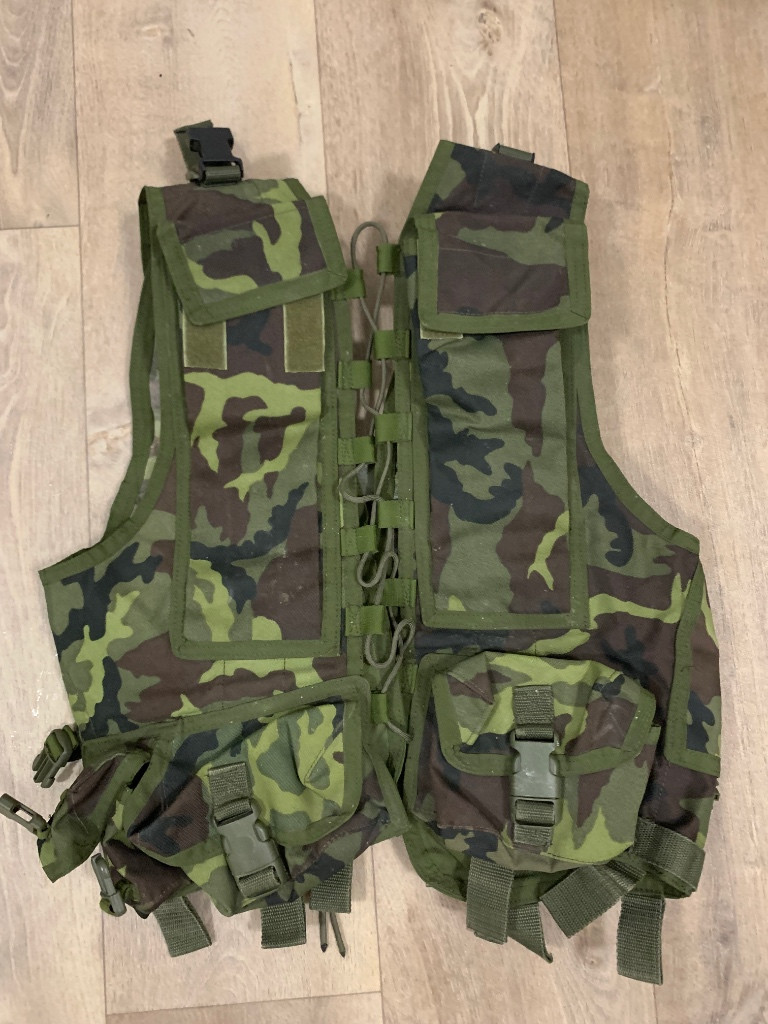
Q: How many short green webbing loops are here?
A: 12